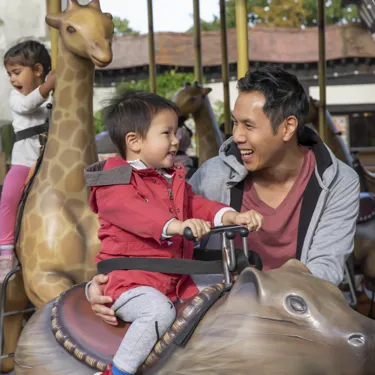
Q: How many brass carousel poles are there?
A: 6